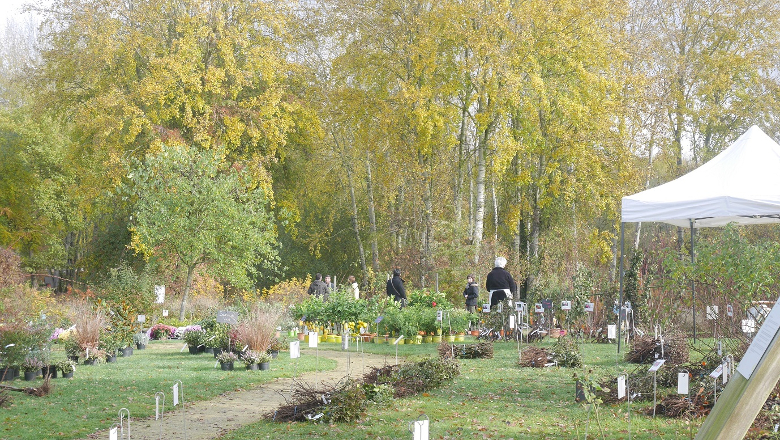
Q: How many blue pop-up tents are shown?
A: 0